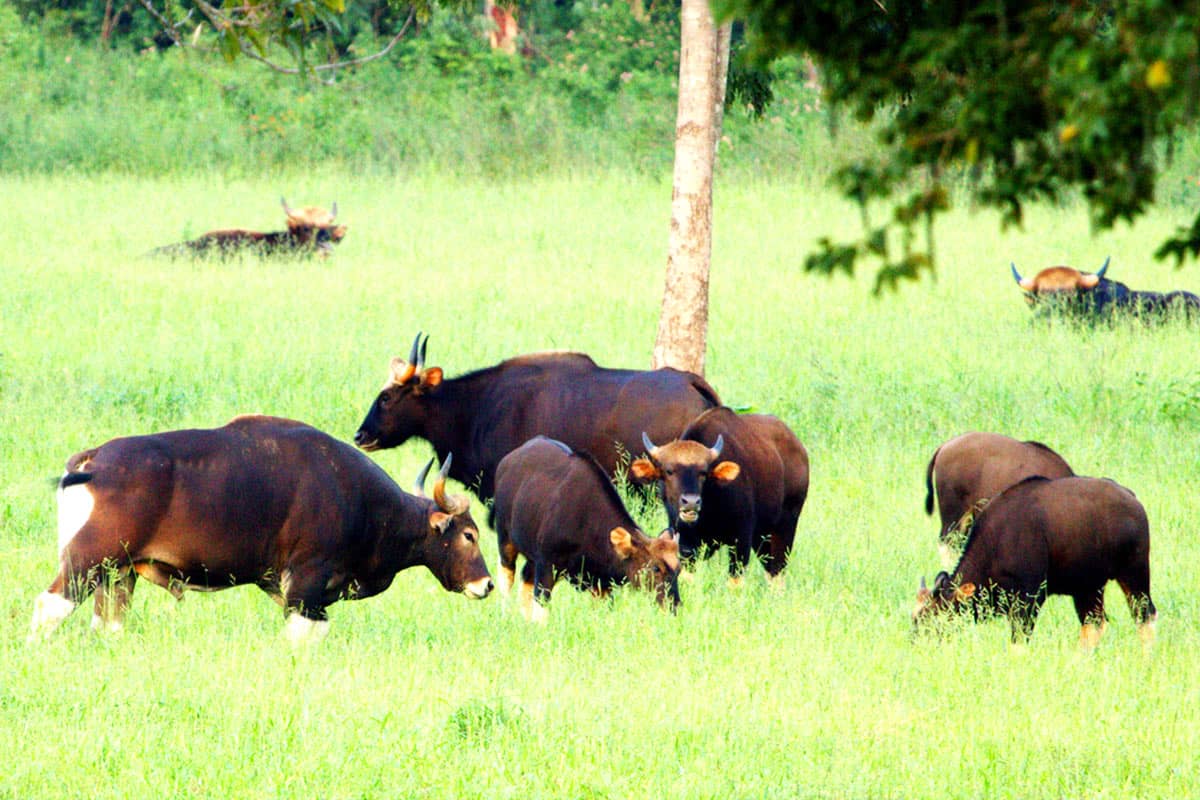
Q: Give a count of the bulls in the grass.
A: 8